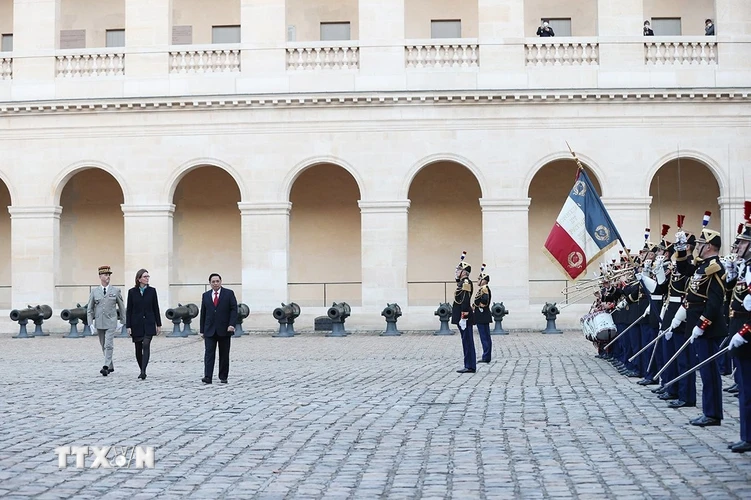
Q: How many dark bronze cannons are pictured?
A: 11